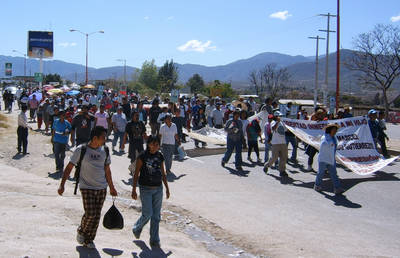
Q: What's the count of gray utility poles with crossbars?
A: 2